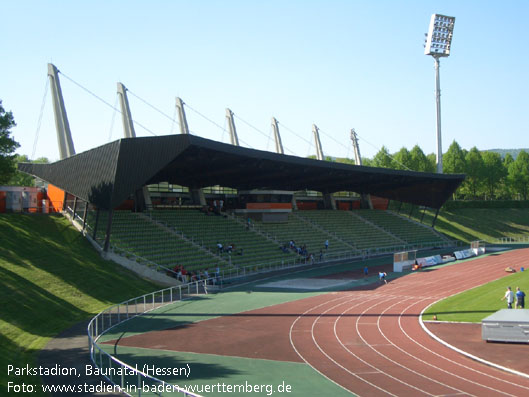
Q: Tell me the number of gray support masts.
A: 7